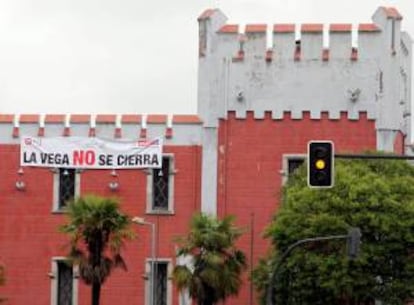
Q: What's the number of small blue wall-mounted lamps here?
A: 0